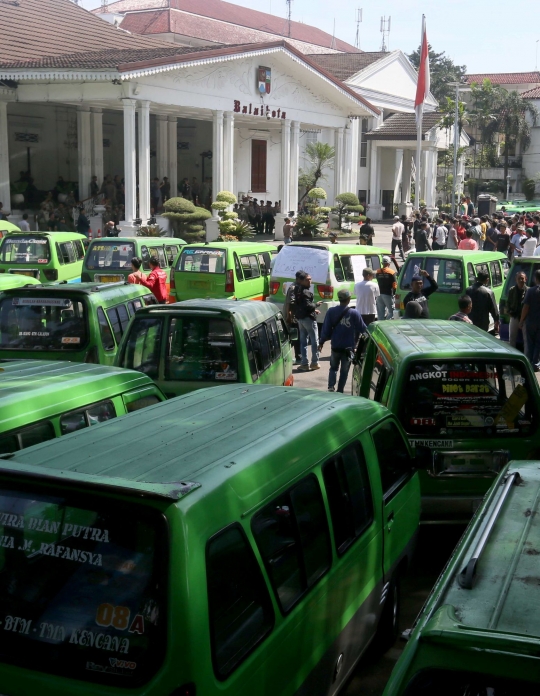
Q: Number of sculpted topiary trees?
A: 4